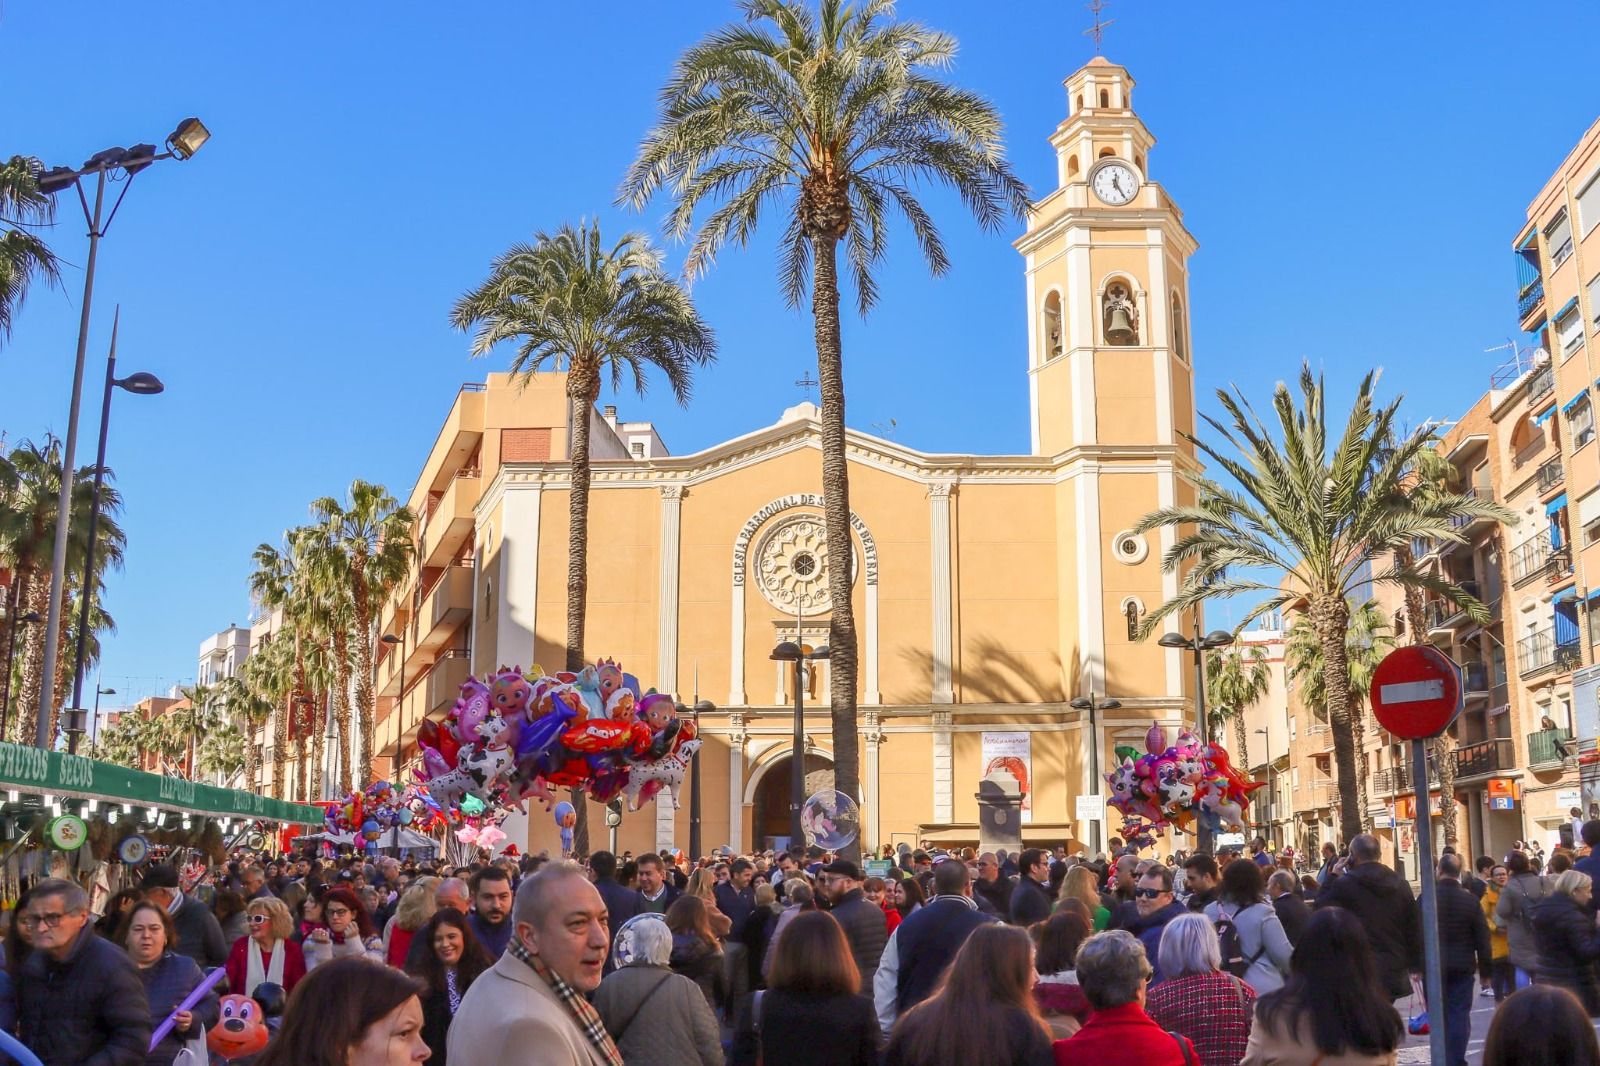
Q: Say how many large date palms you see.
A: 3